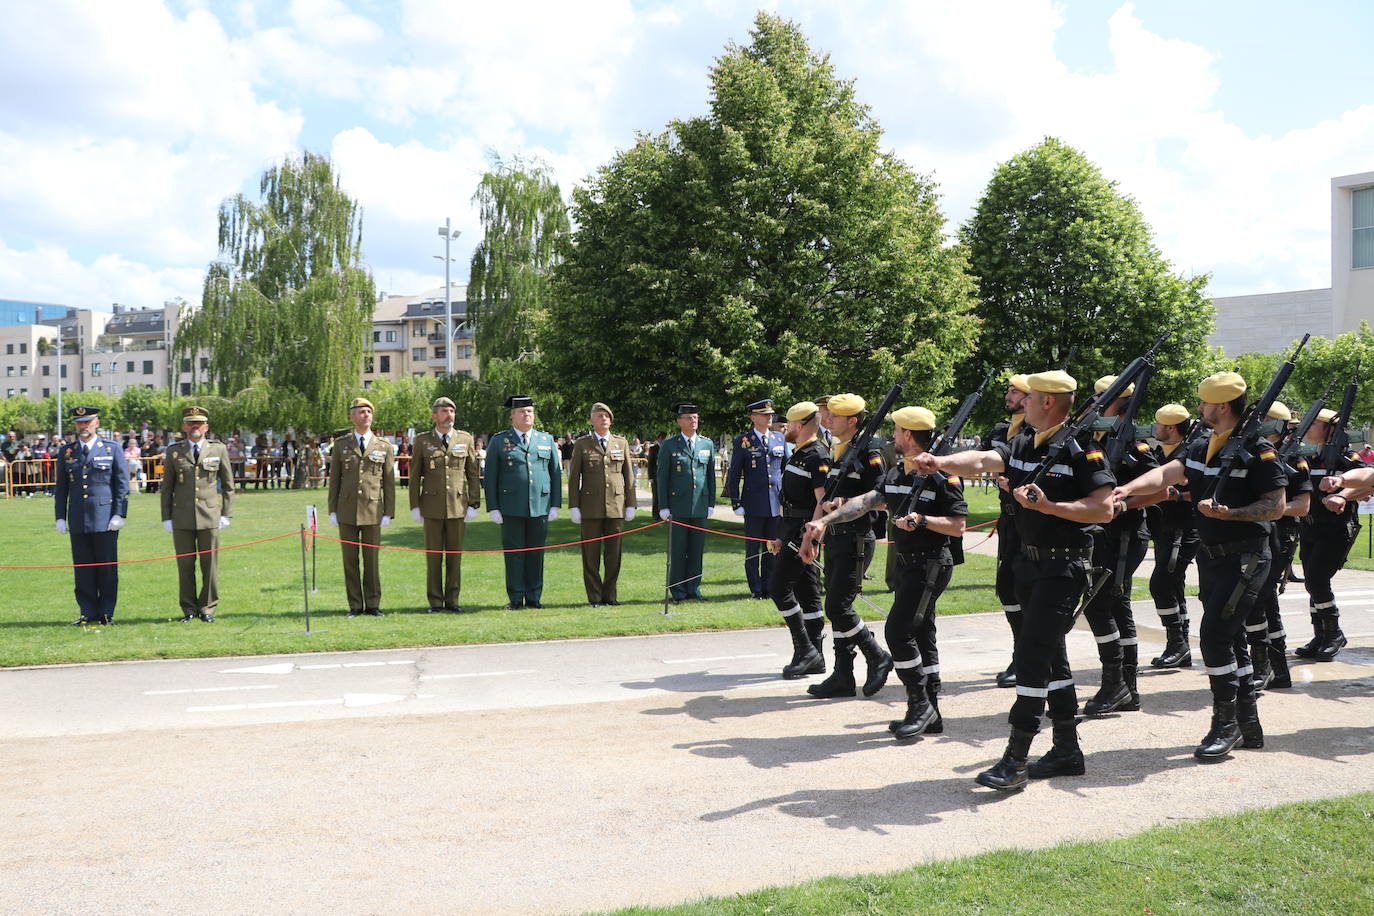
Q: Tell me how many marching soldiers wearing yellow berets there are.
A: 10